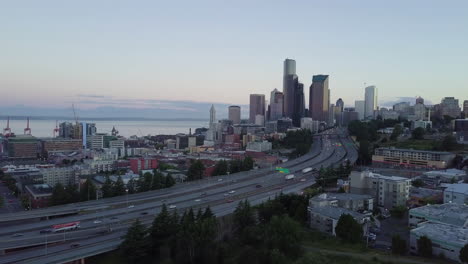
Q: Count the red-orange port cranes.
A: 3